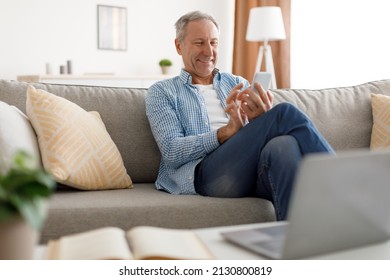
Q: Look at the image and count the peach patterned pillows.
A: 2